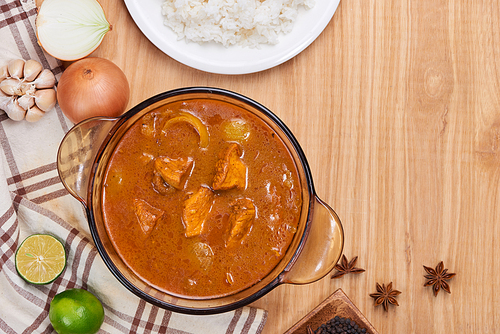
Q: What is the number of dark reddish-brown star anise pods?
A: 3